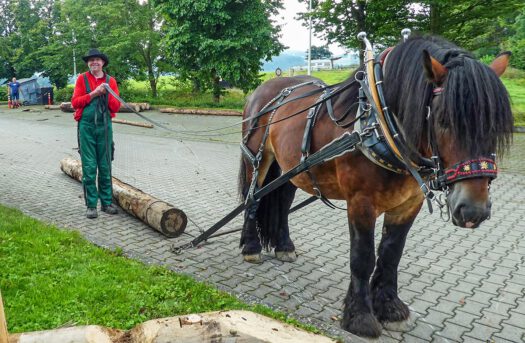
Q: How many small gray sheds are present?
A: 1